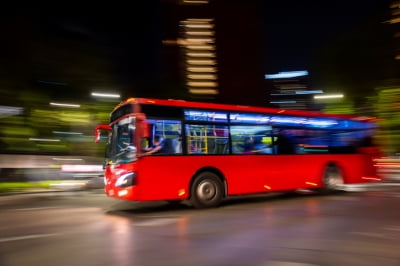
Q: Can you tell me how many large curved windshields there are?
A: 1